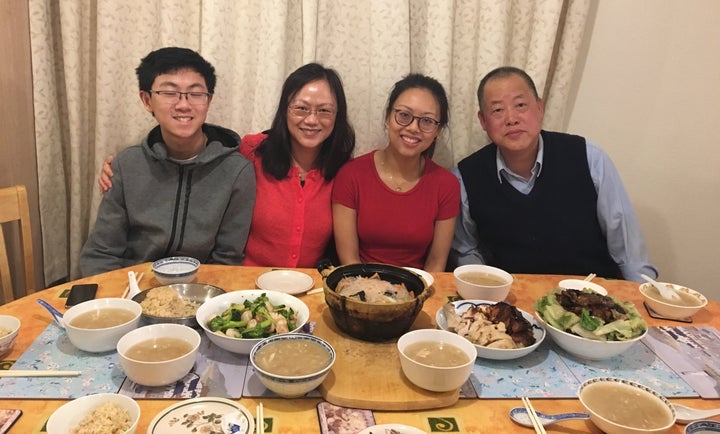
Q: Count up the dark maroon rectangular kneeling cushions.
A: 0